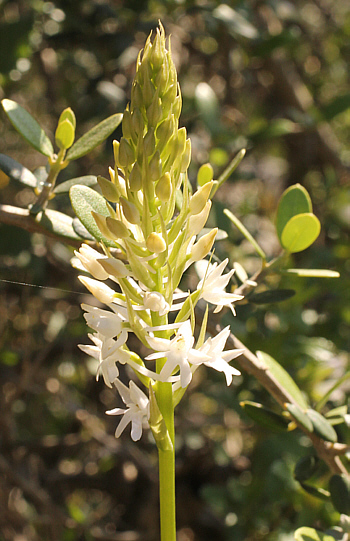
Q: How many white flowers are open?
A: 6